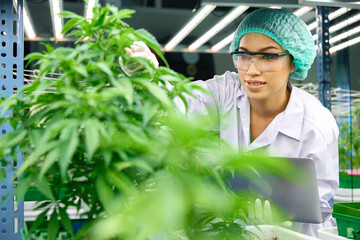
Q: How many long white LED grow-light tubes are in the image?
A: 11